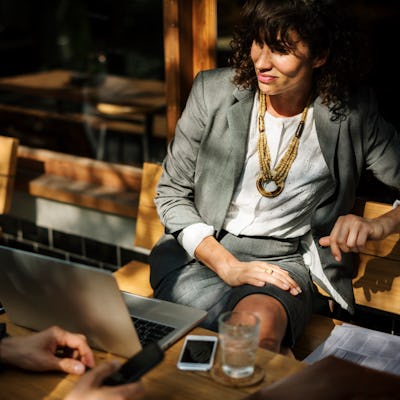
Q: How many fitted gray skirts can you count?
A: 1